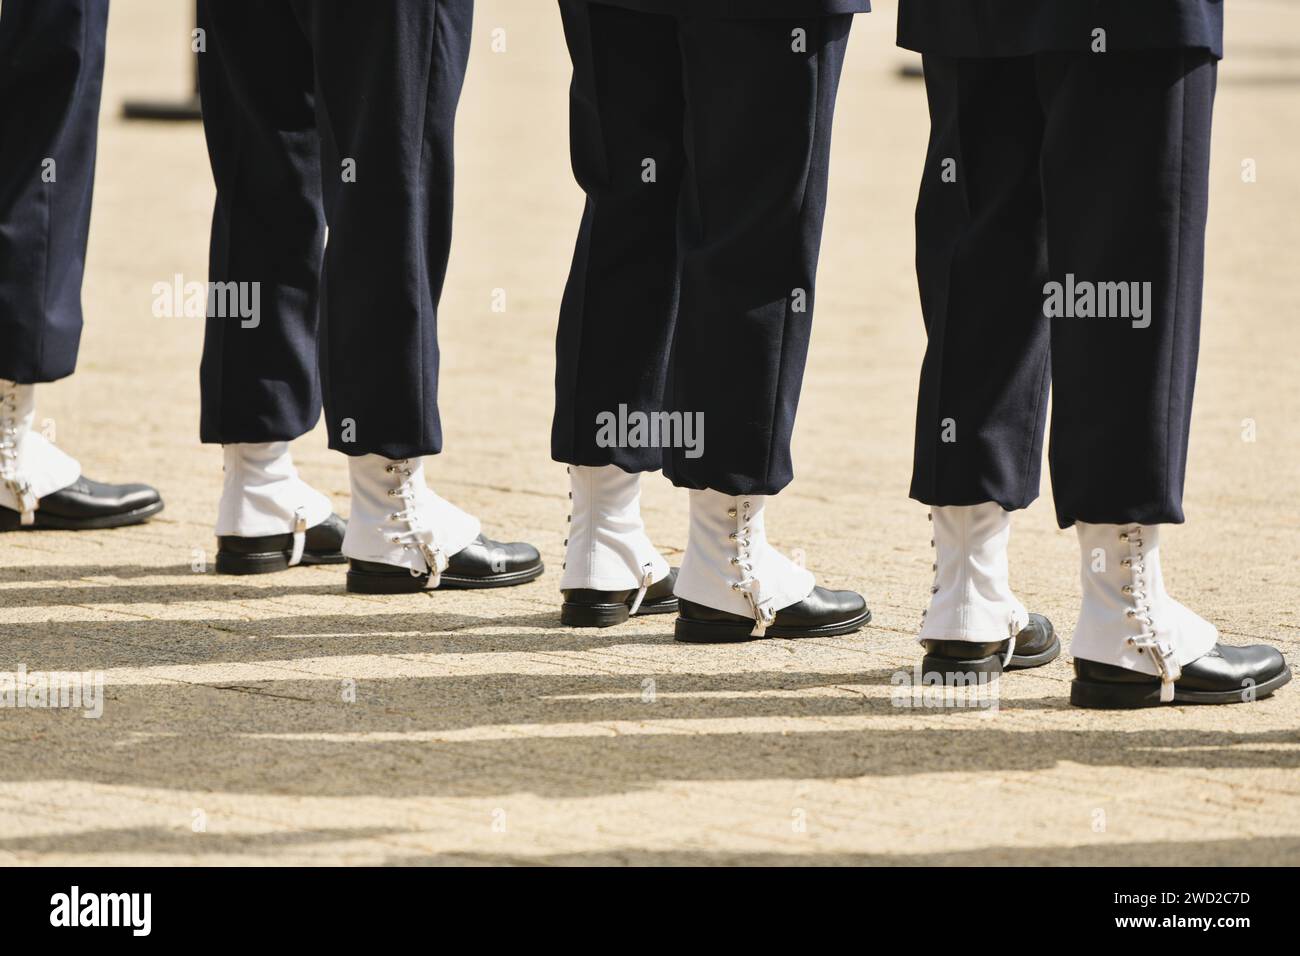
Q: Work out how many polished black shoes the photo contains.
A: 7